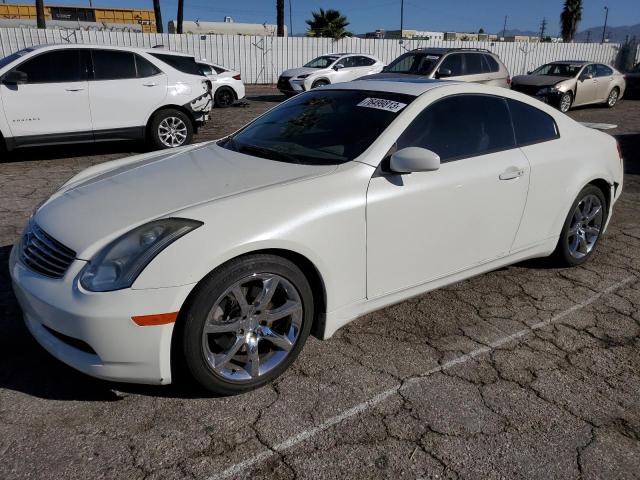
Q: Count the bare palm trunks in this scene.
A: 4